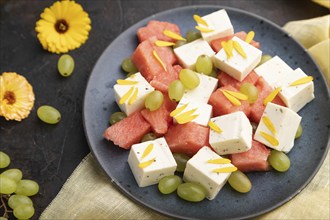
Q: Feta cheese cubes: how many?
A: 12